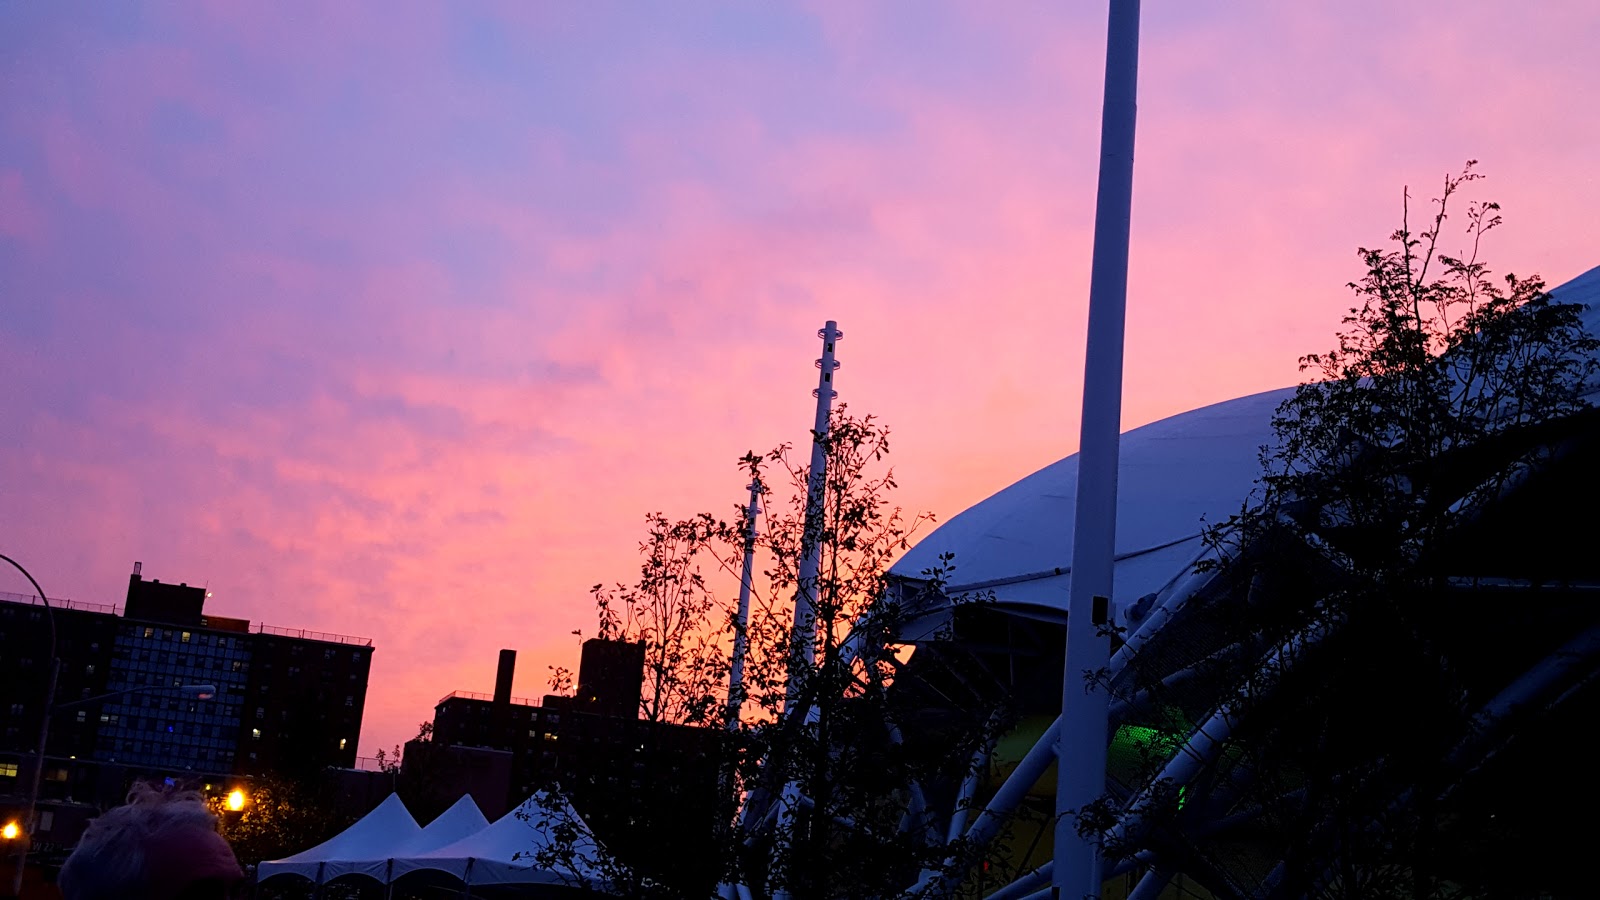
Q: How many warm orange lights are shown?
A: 2